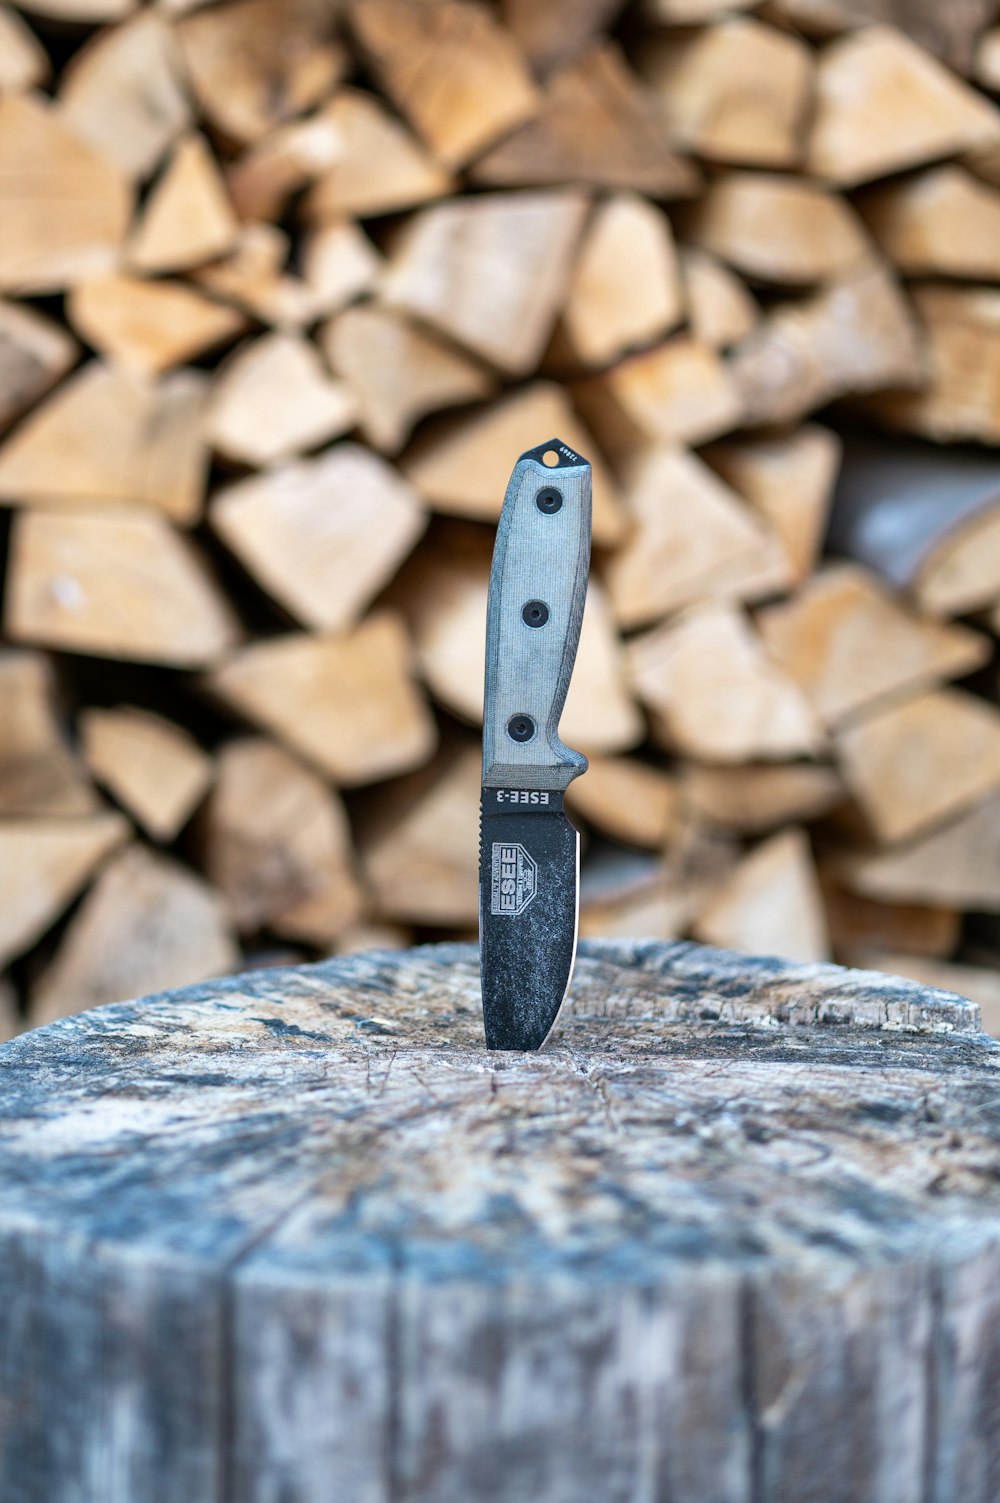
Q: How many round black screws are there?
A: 3